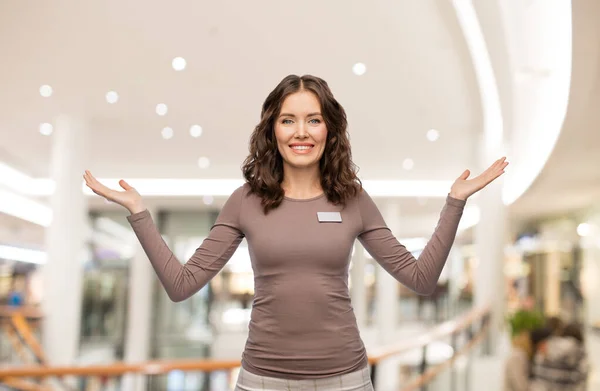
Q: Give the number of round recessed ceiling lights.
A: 11